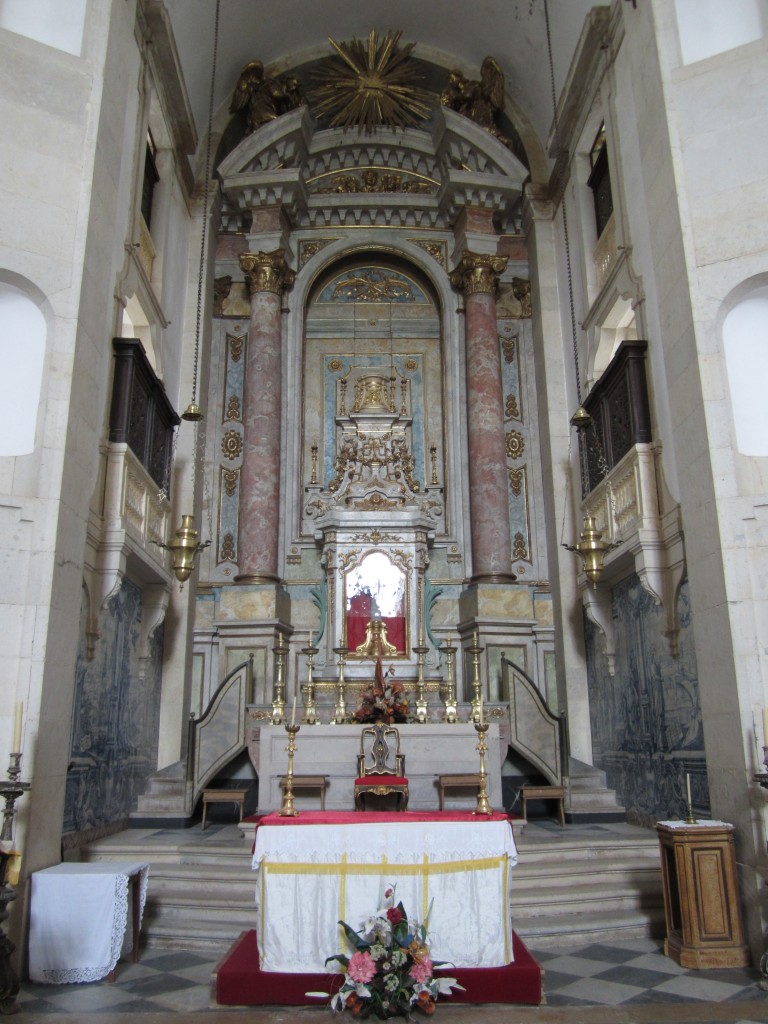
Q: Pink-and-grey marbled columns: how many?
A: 2